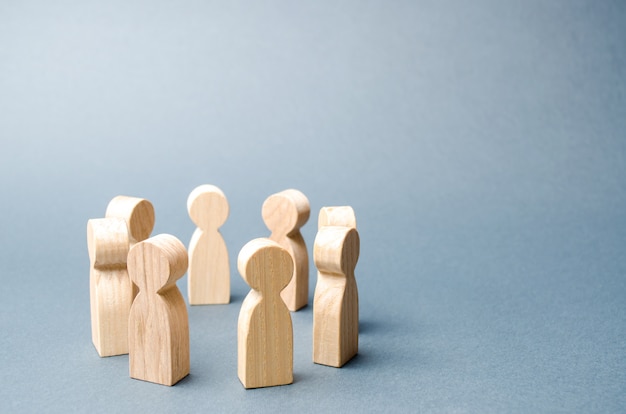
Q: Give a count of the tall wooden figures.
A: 8